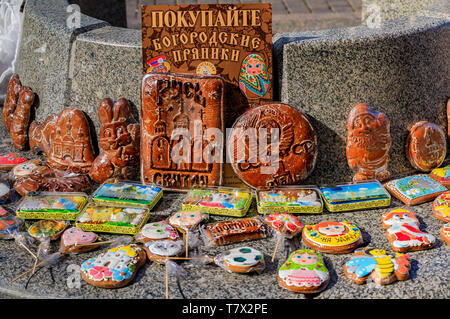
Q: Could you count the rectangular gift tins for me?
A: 6